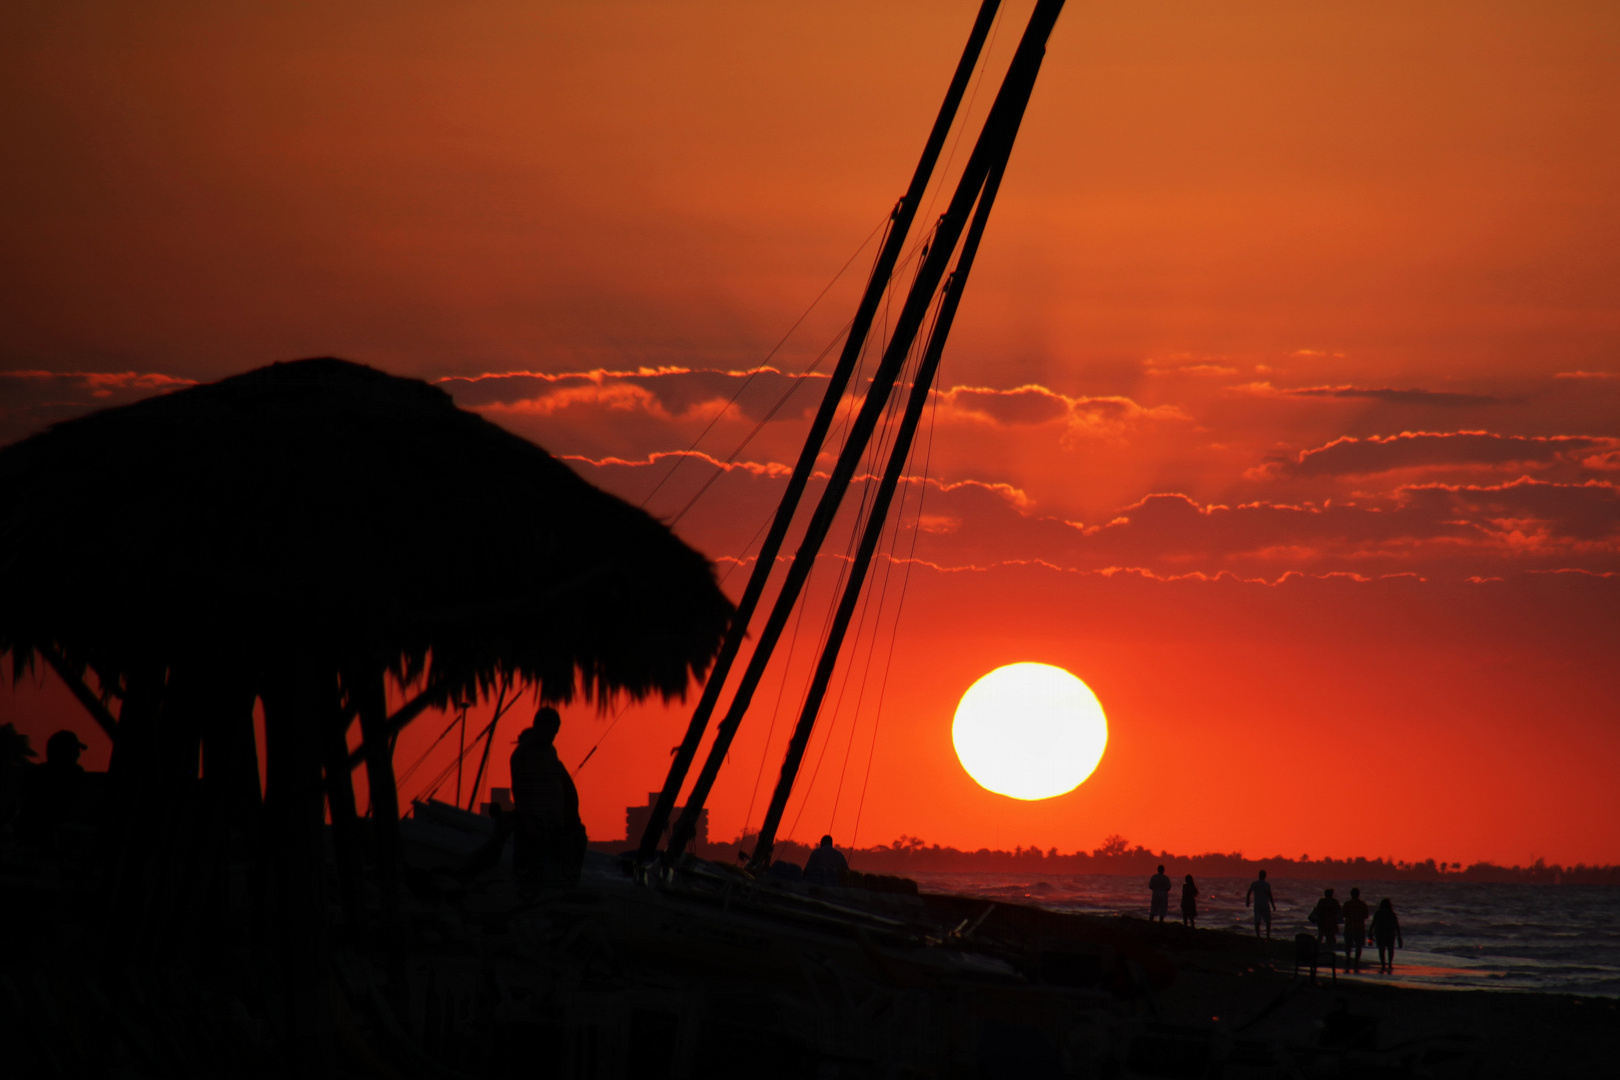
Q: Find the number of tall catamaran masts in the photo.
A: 3